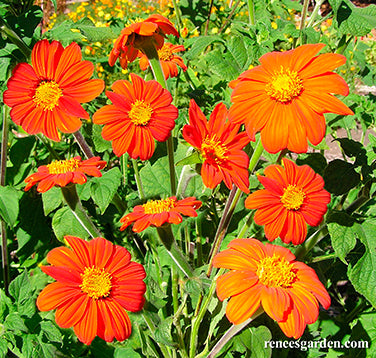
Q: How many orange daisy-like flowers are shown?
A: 11